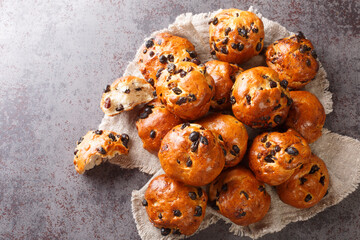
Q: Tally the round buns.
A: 14